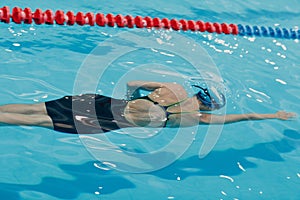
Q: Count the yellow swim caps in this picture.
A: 0